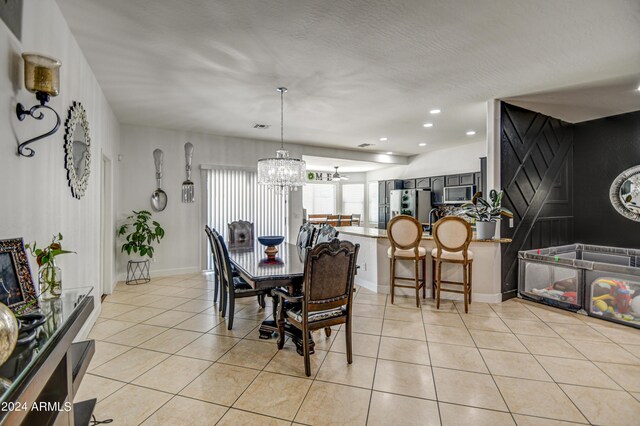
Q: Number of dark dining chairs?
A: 6